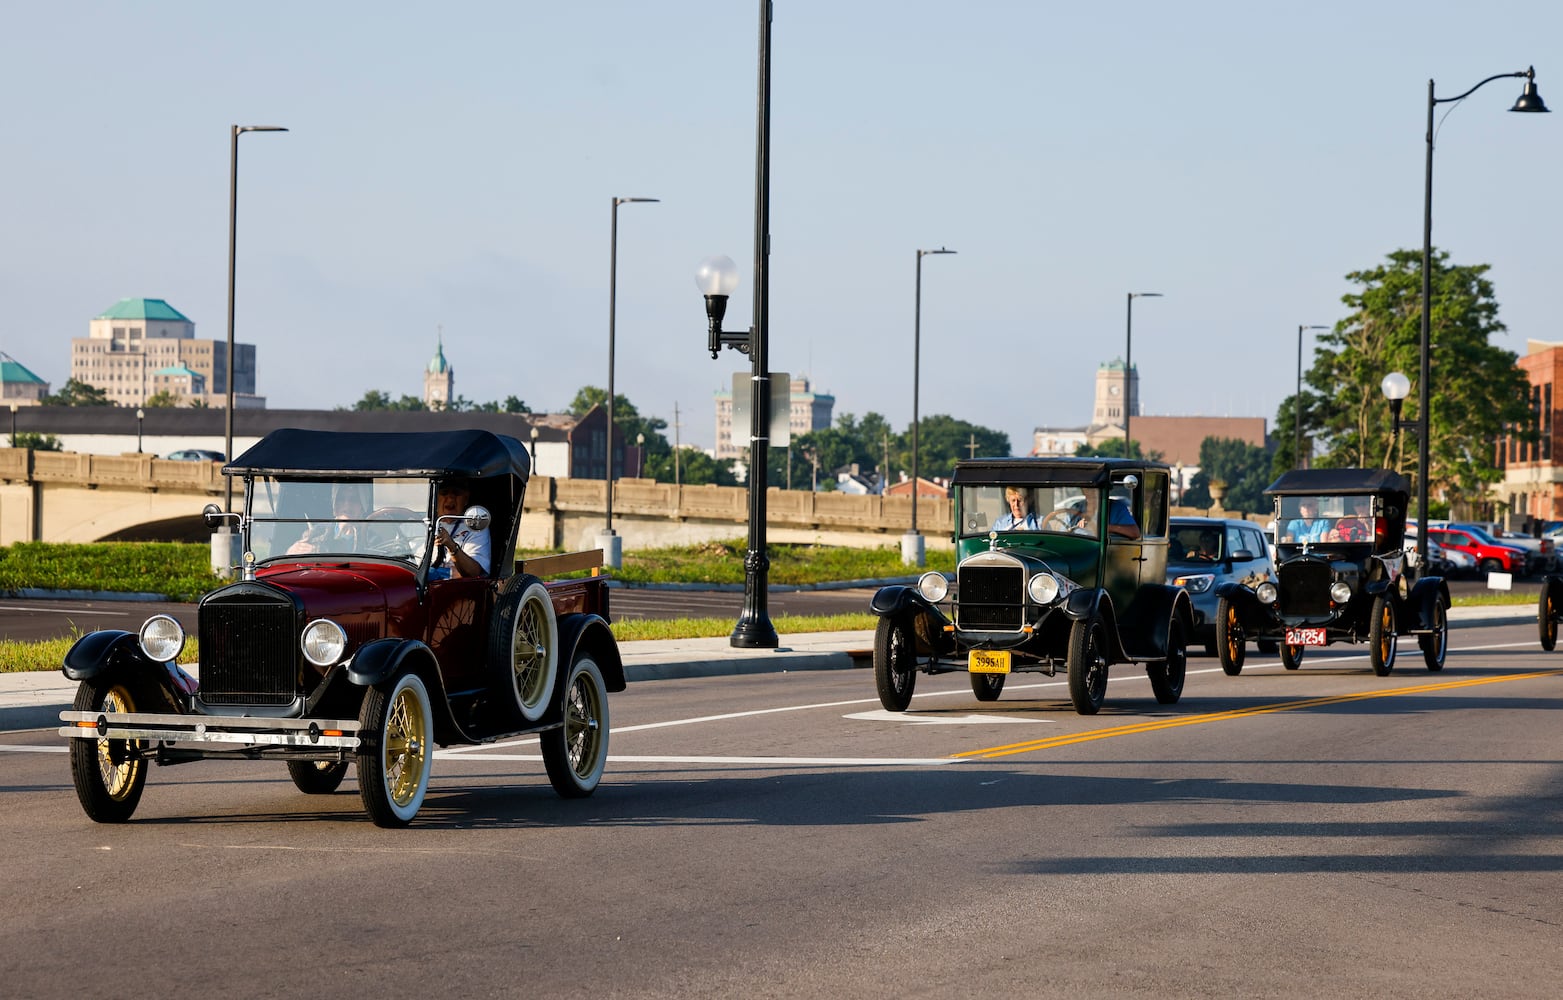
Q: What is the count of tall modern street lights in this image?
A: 5